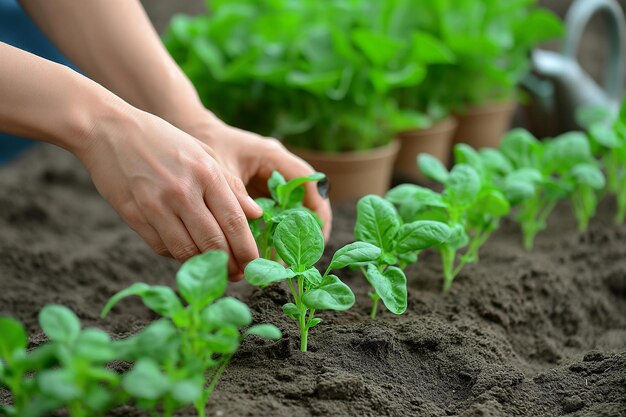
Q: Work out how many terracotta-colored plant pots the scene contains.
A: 3